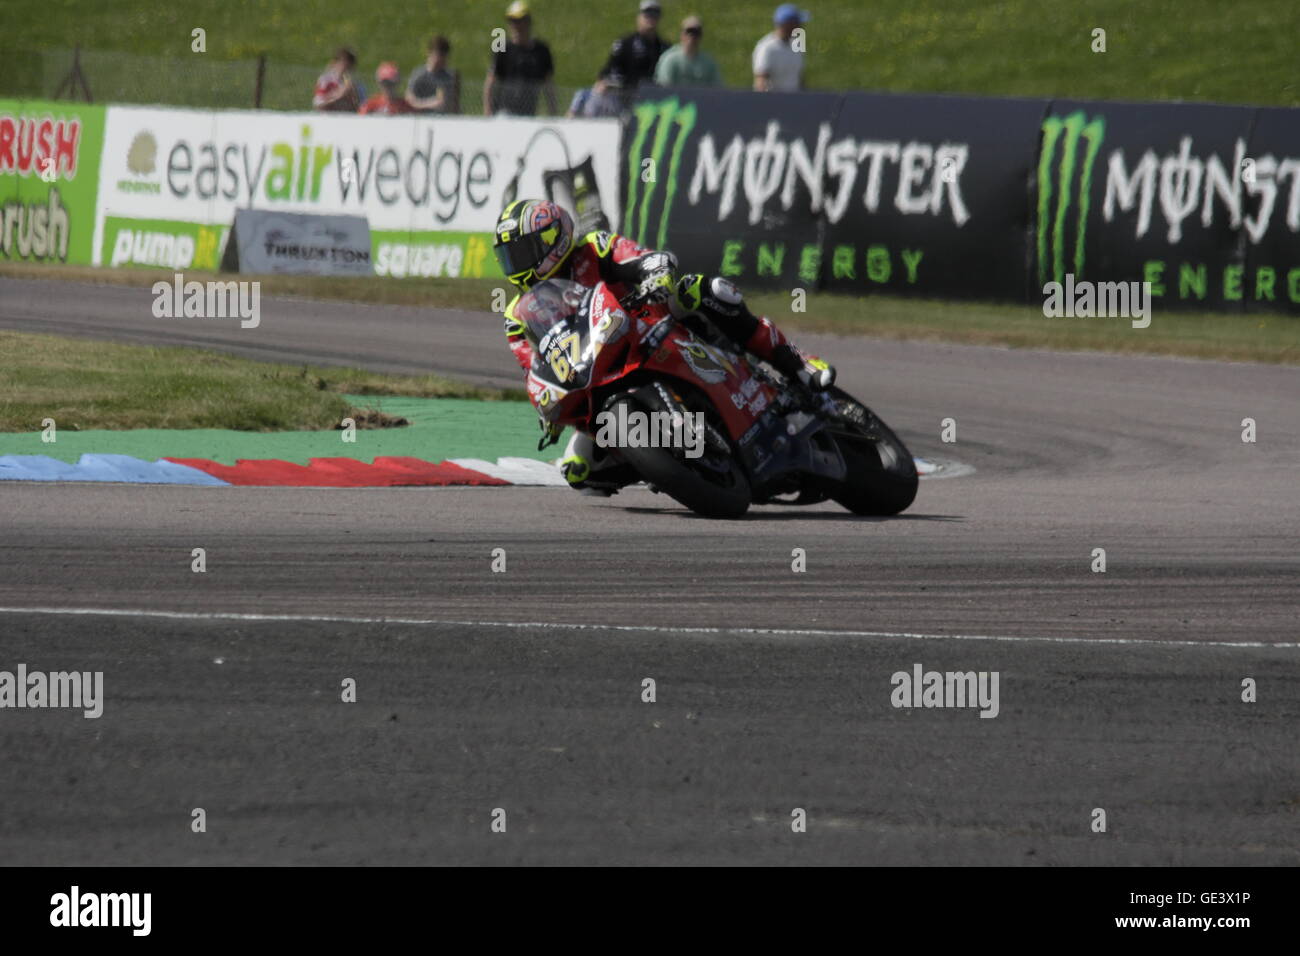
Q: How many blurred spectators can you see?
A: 7